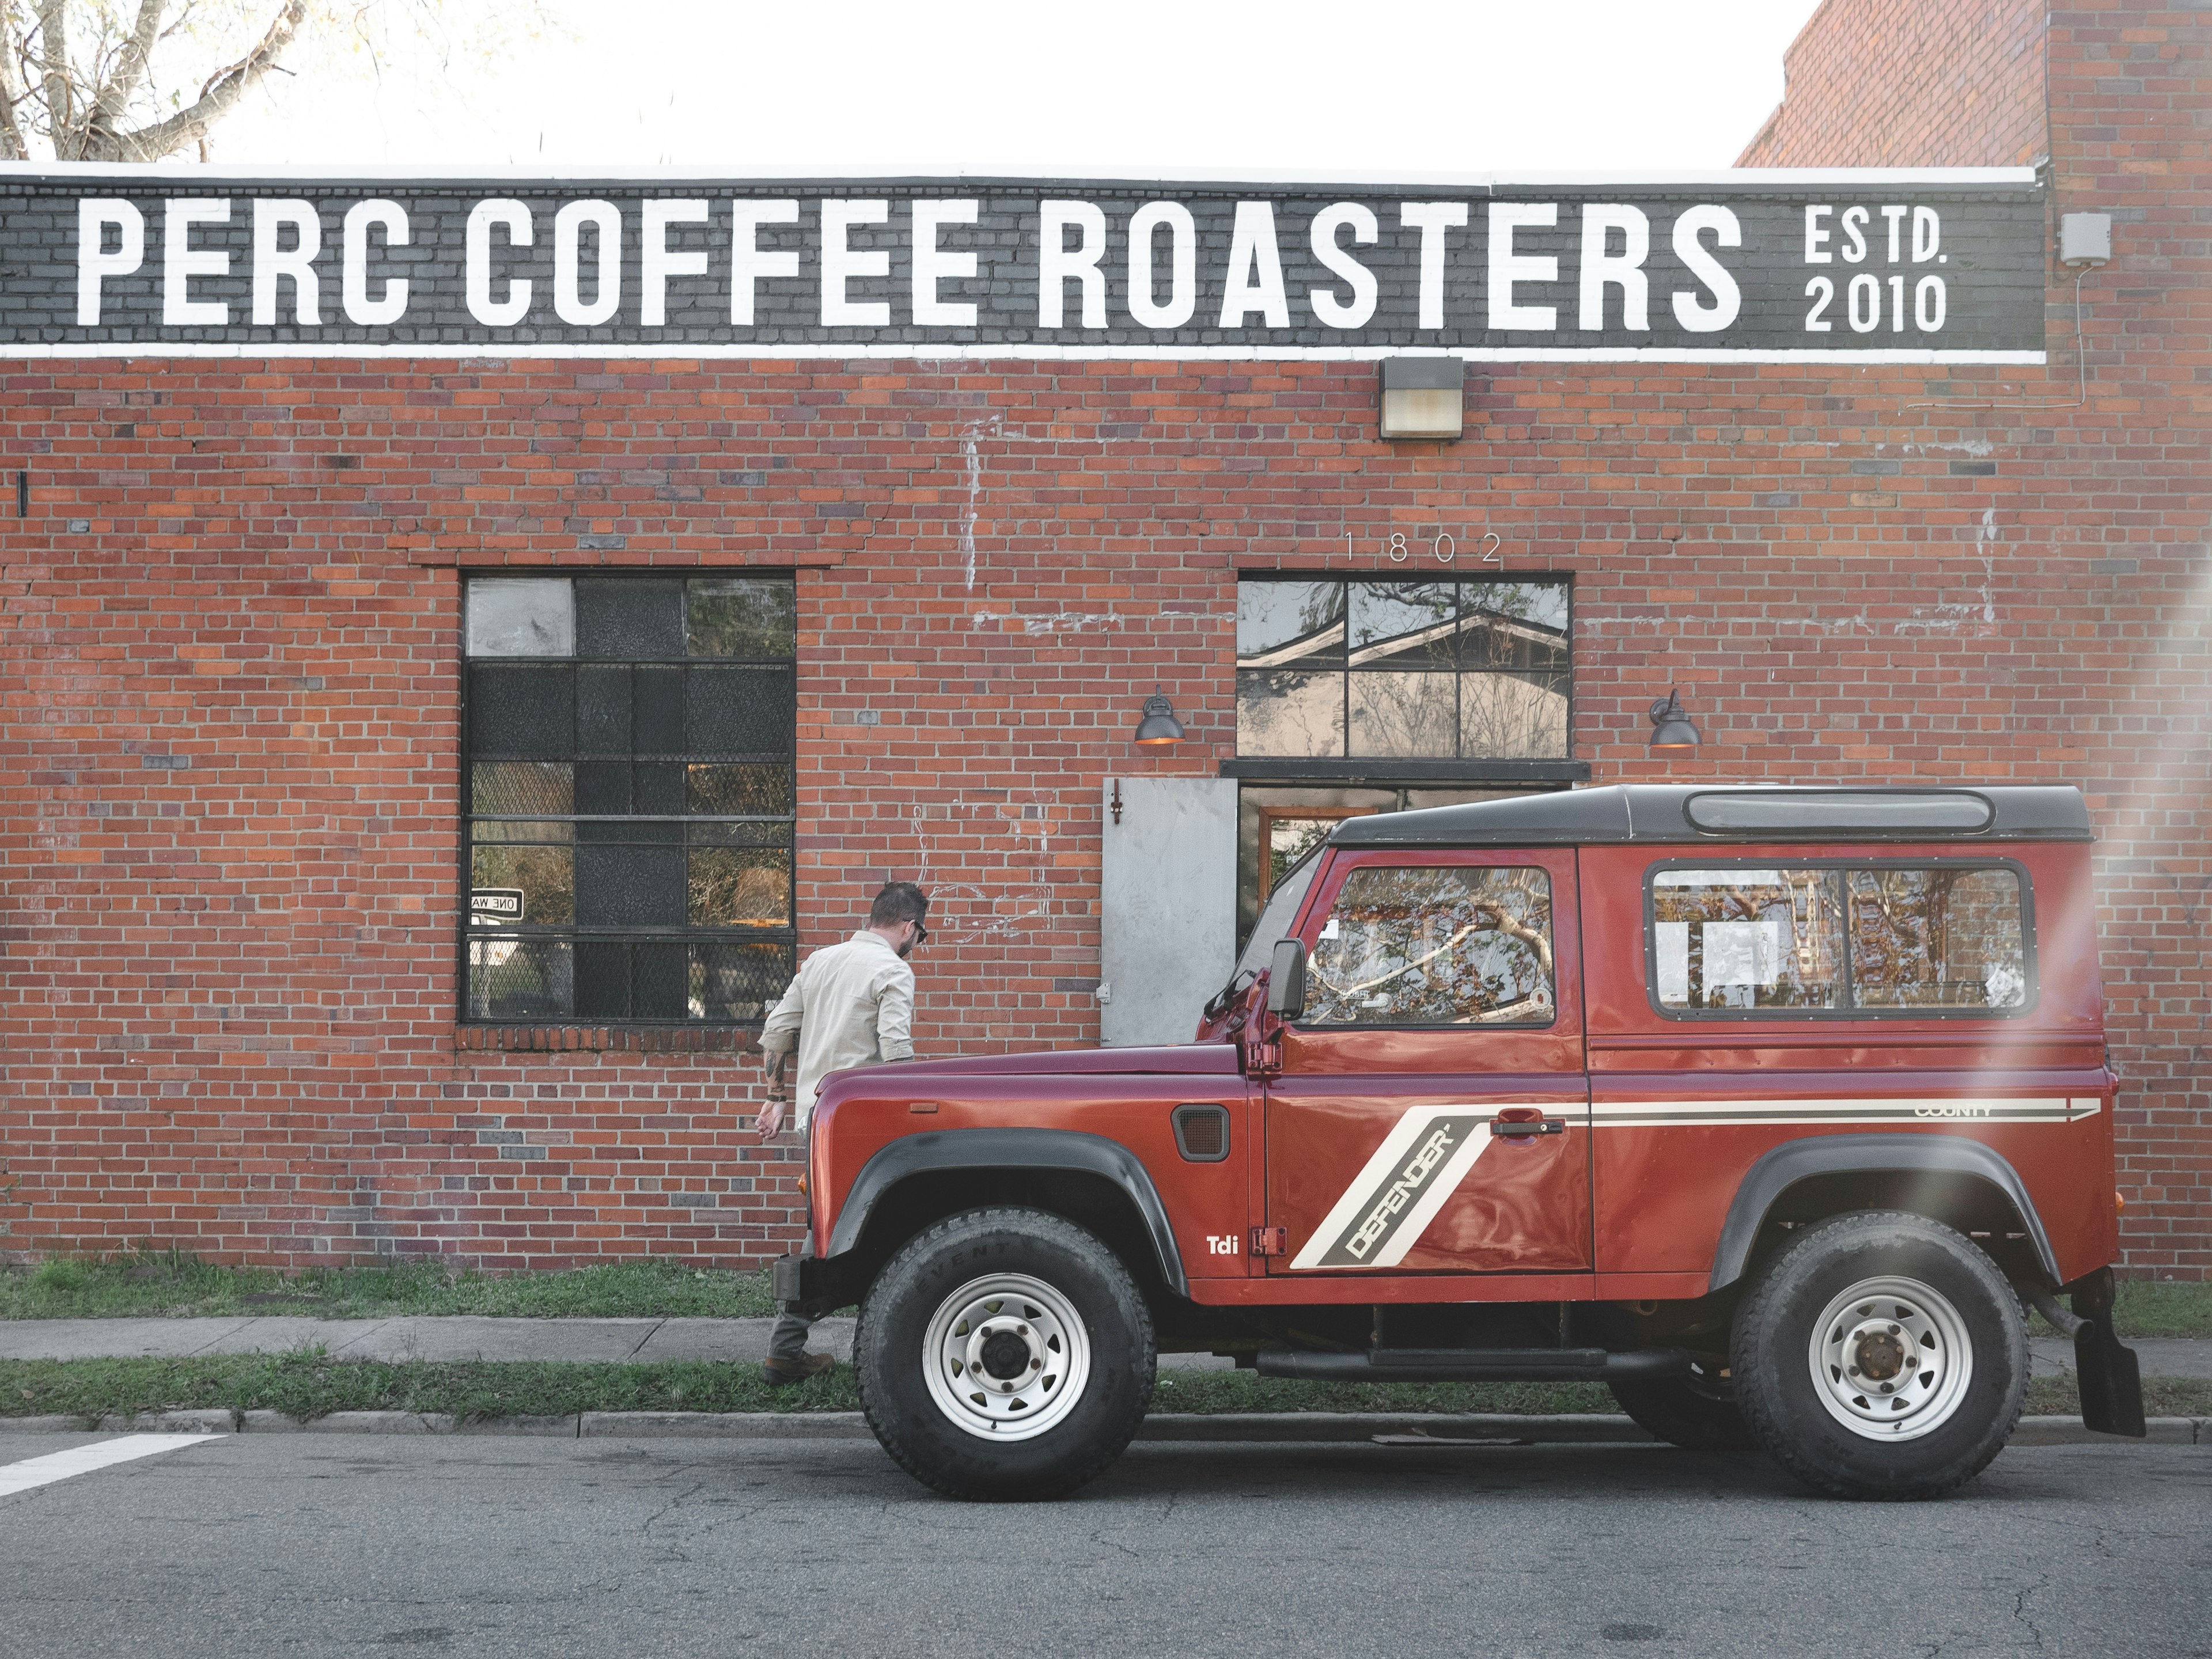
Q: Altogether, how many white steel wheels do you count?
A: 2